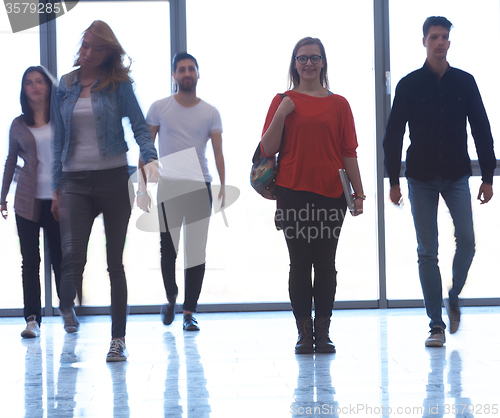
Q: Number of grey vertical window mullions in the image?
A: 3